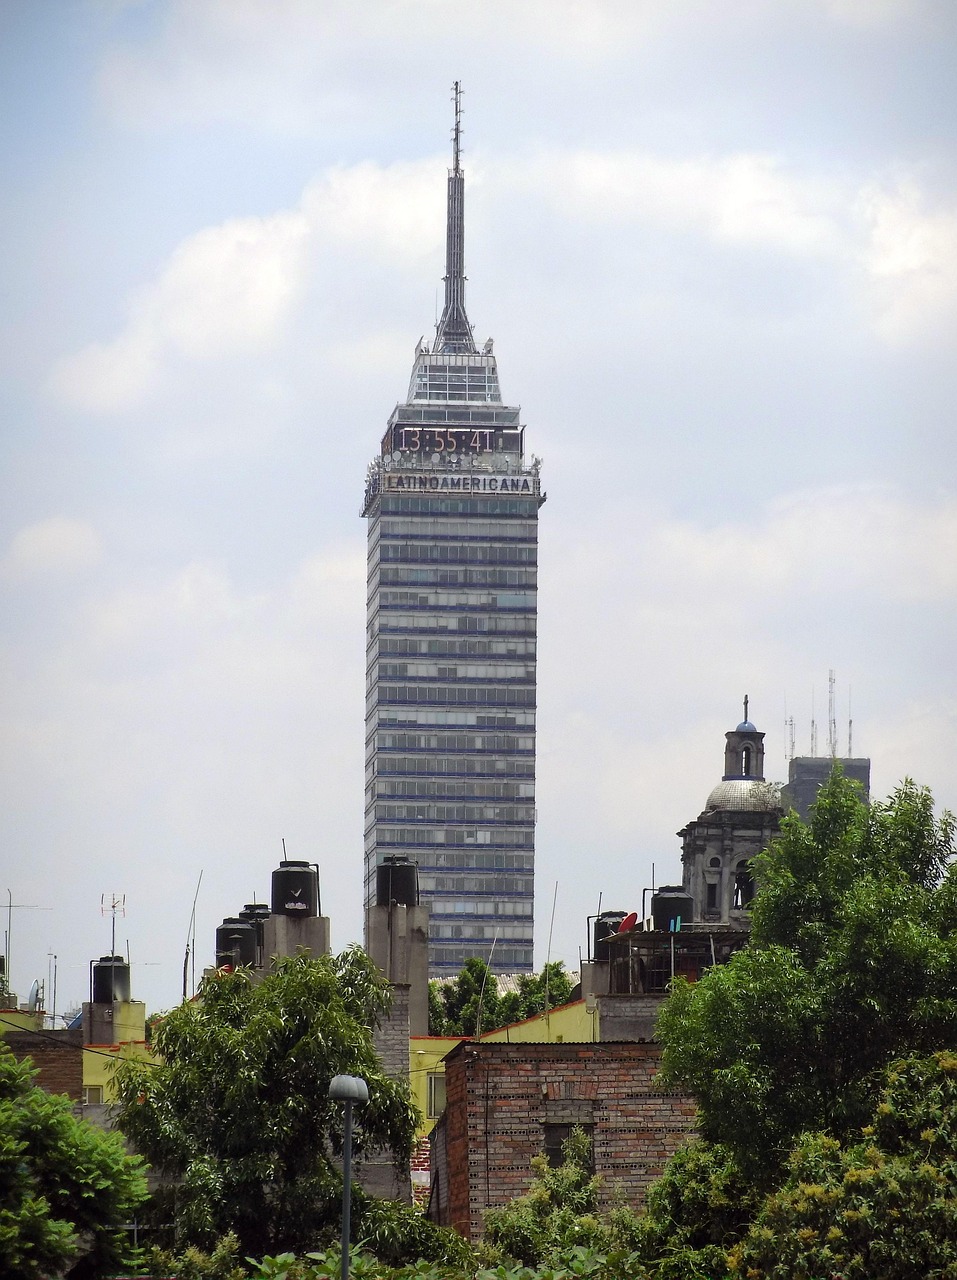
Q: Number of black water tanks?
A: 7